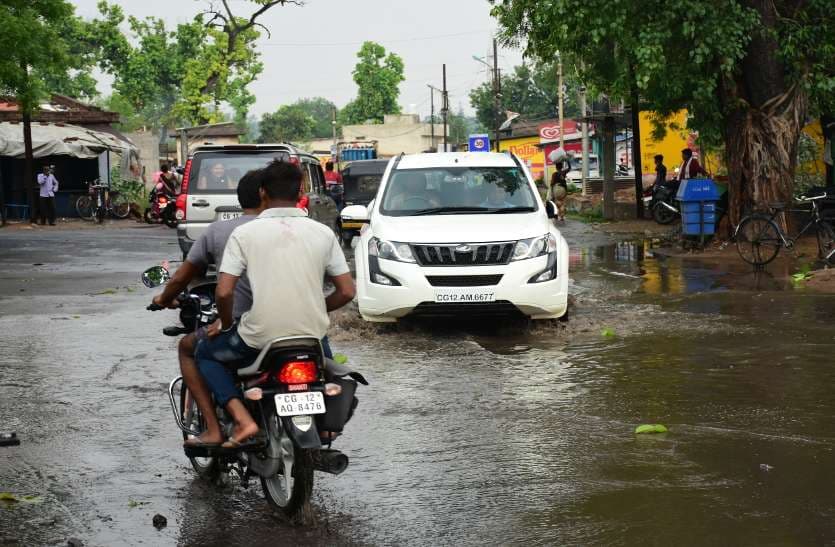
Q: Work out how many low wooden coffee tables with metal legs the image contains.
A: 0